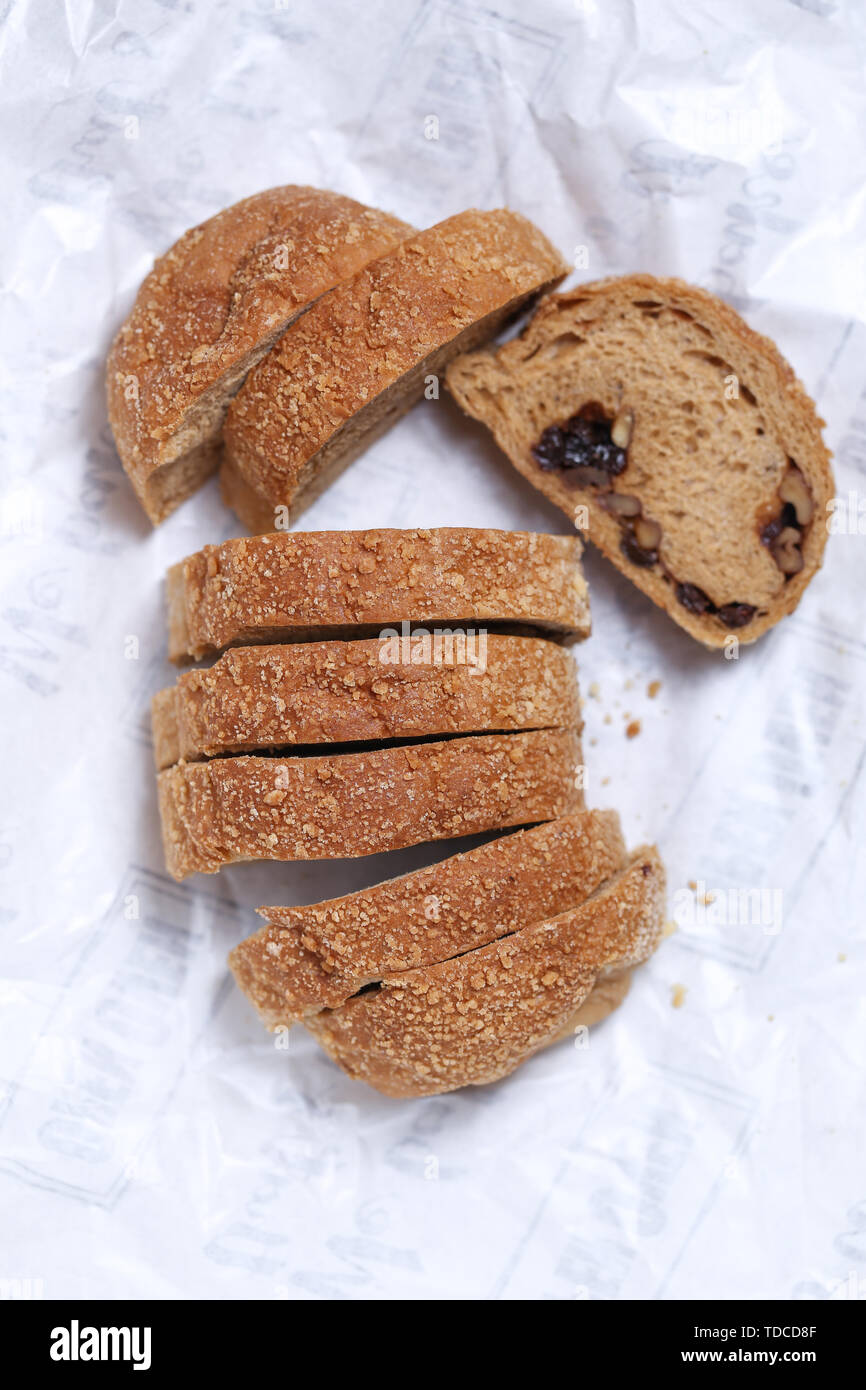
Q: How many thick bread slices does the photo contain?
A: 8